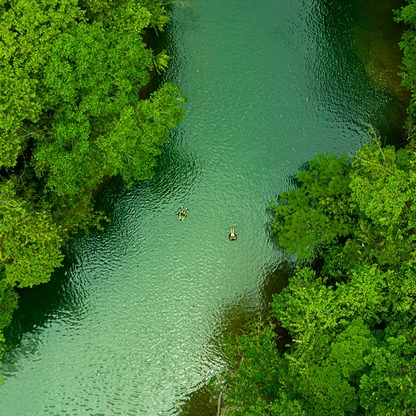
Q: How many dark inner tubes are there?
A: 2